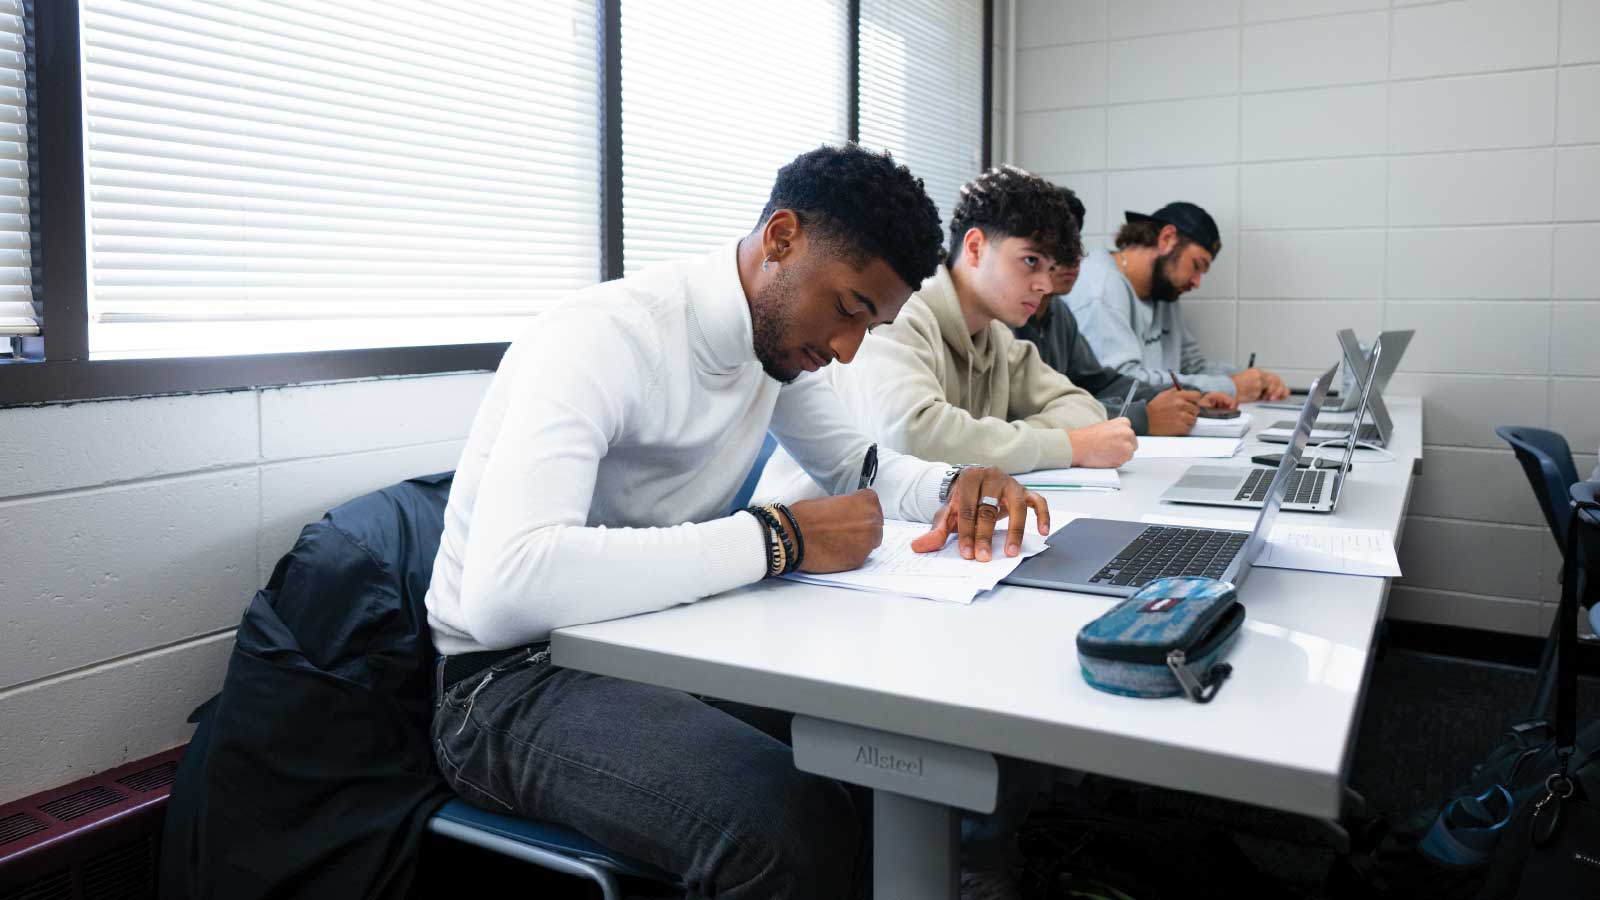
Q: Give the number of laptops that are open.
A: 4